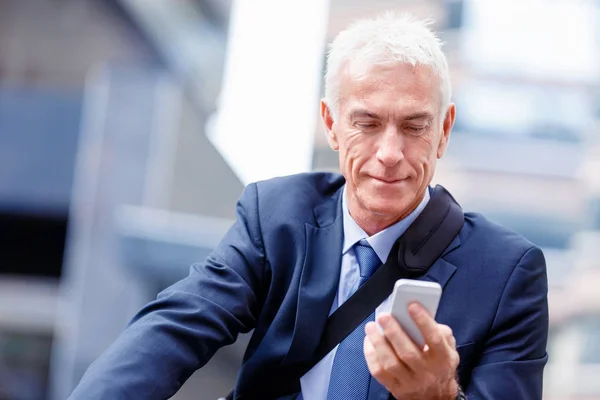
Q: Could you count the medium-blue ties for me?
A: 1